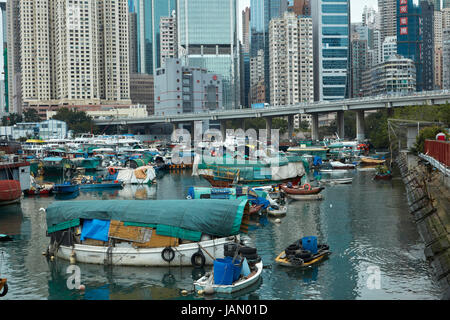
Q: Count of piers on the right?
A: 1